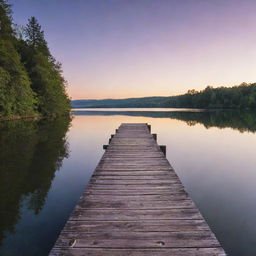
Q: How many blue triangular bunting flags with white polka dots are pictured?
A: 0